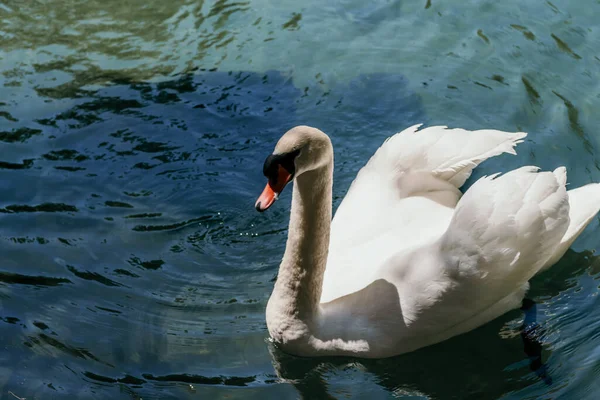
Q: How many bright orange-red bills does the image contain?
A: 1